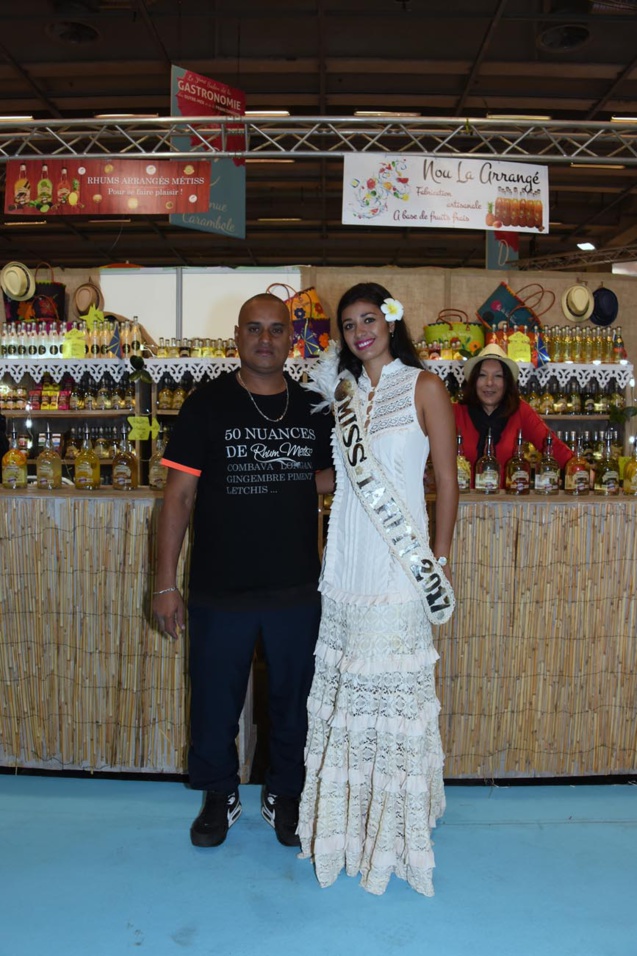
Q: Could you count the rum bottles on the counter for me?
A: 12